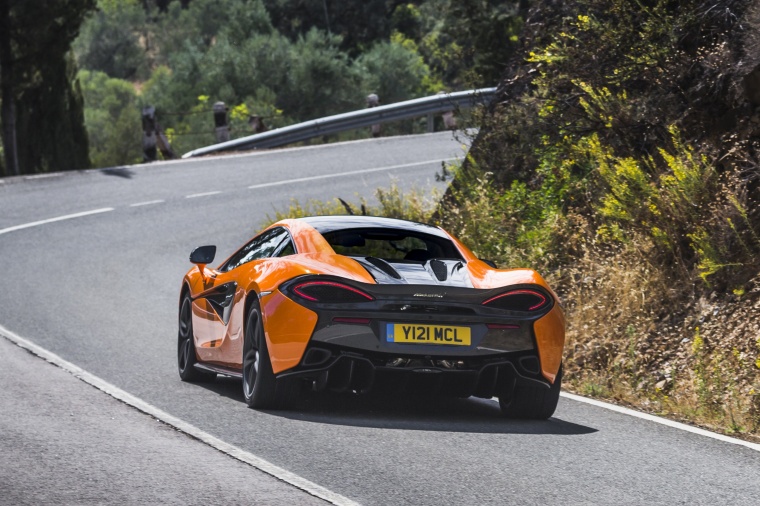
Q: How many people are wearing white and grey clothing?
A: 0